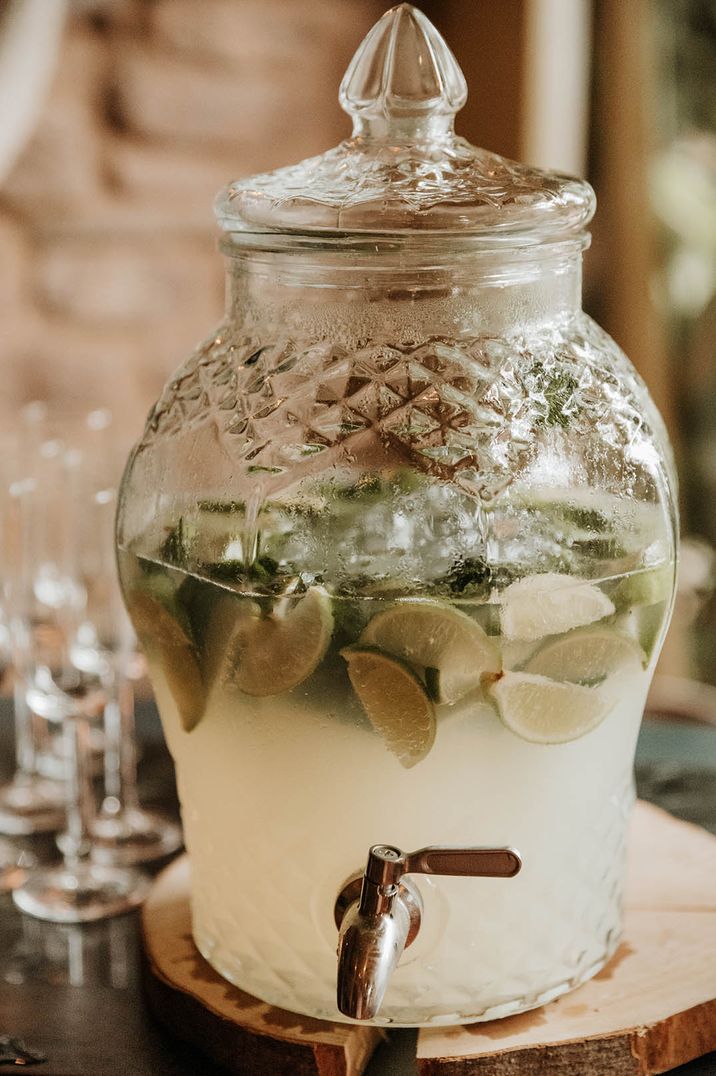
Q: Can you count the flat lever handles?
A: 1